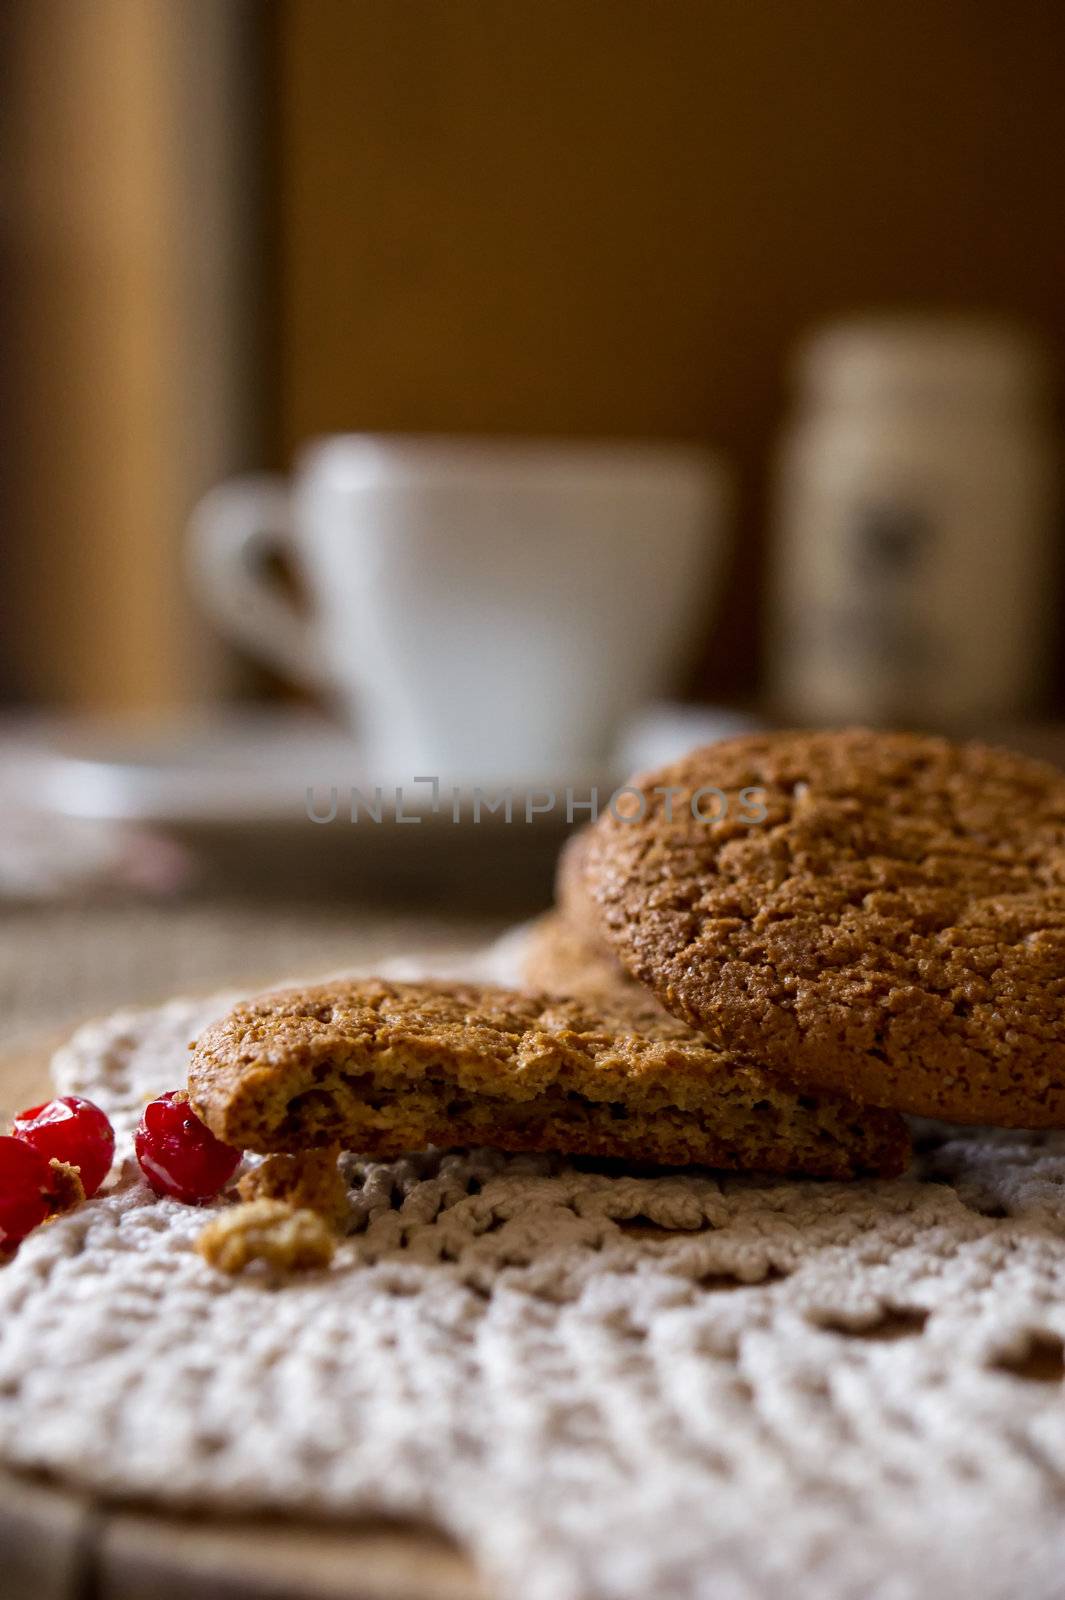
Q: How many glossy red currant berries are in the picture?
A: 3